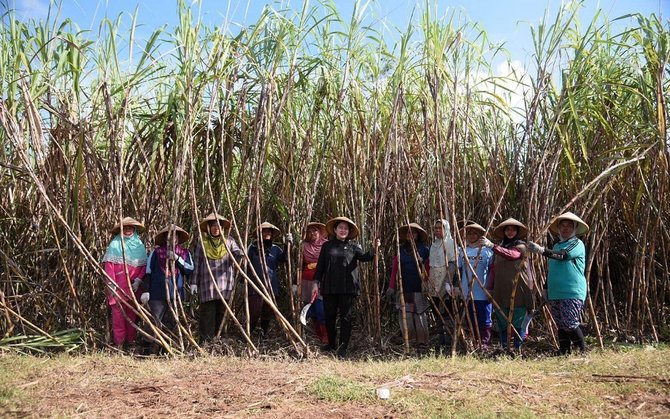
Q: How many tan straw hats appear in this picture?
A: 10